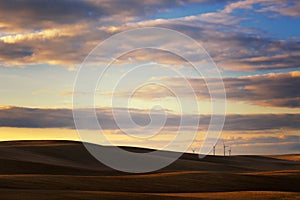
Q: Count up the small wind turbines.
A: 4